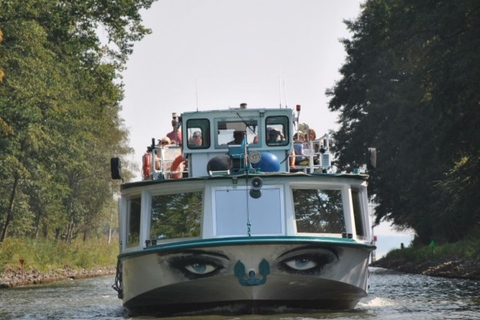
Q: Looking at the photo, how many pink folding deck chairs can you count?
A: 0